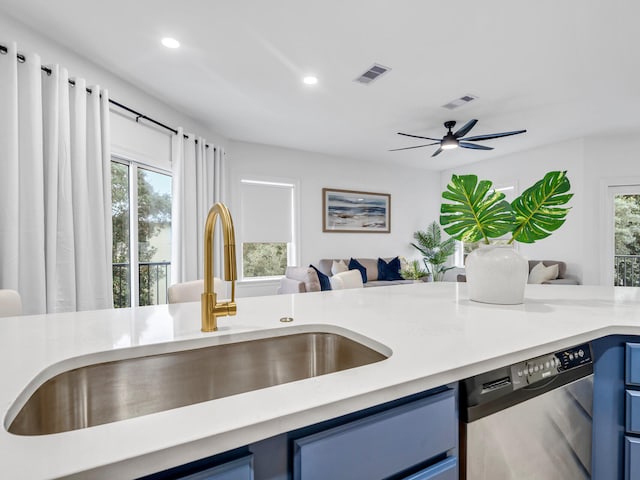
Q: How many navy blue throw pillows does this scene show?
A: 3